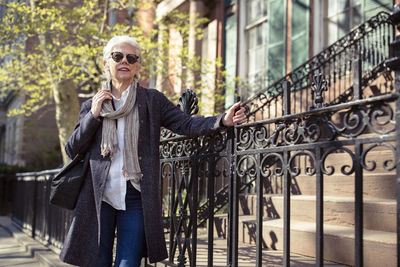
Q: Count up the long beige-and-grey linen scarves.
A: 1